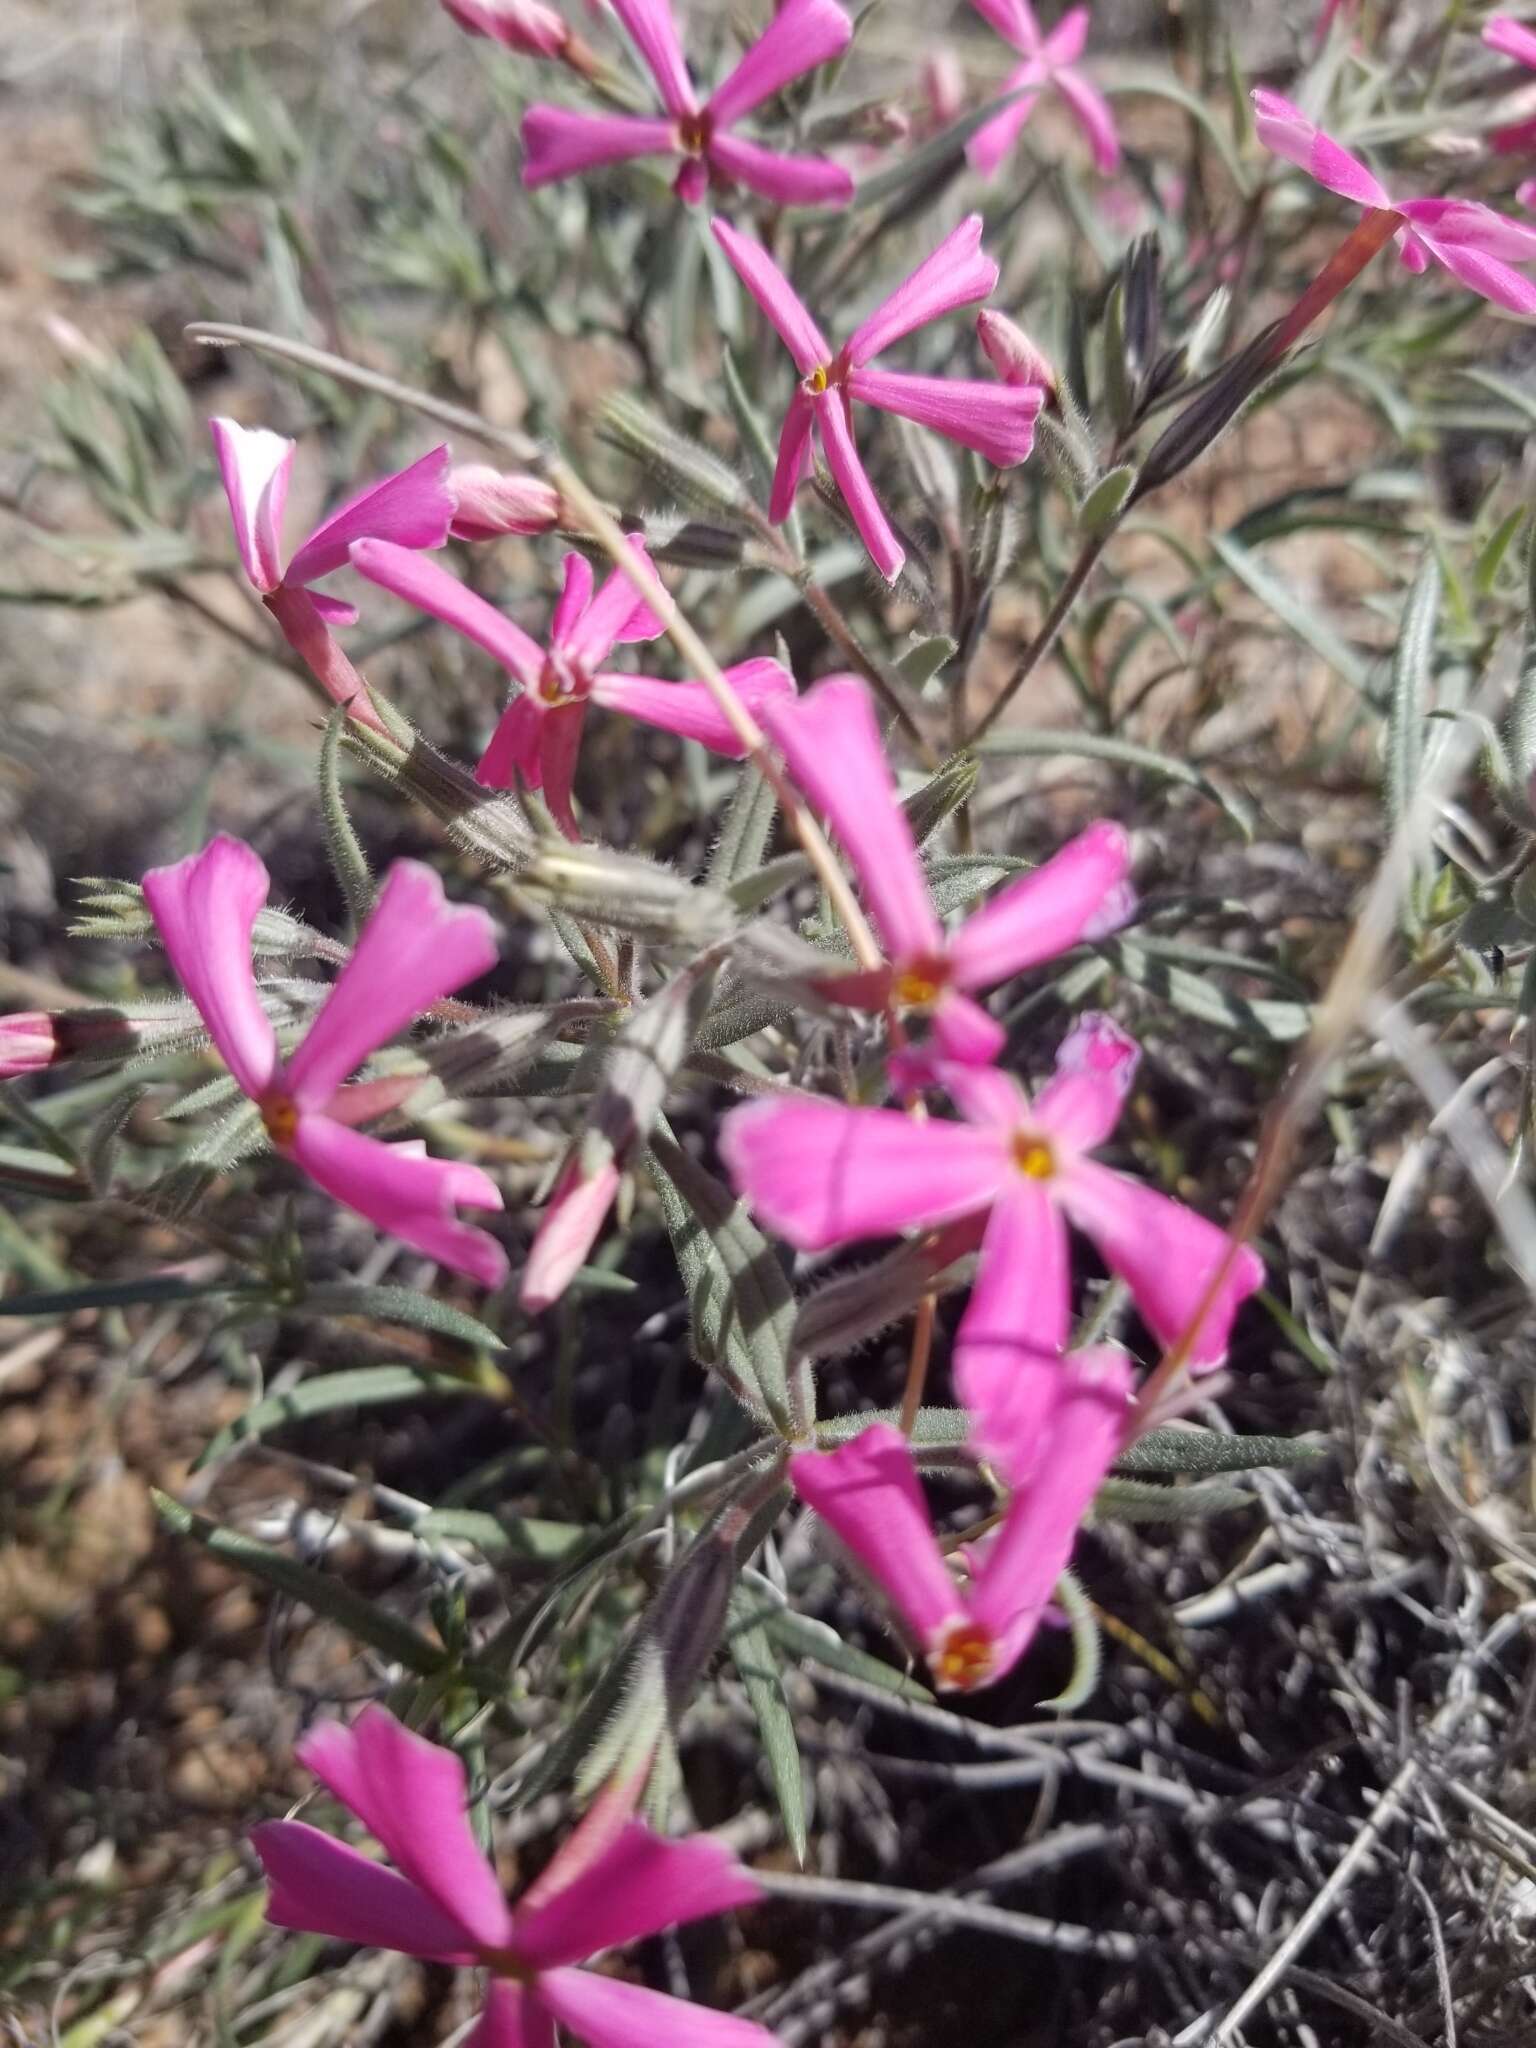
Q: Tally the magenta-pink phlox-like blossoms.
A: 12